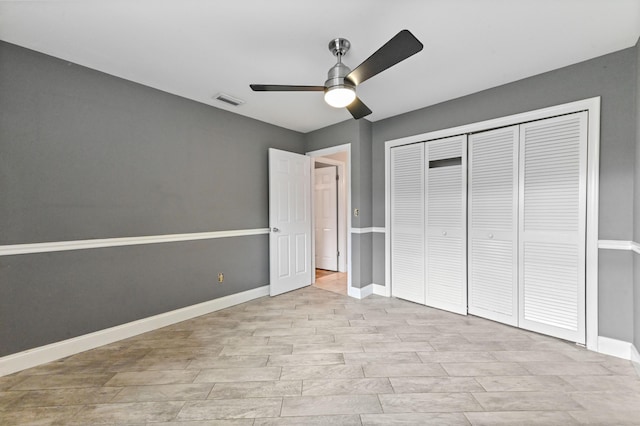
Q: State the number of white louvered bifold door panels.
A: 4